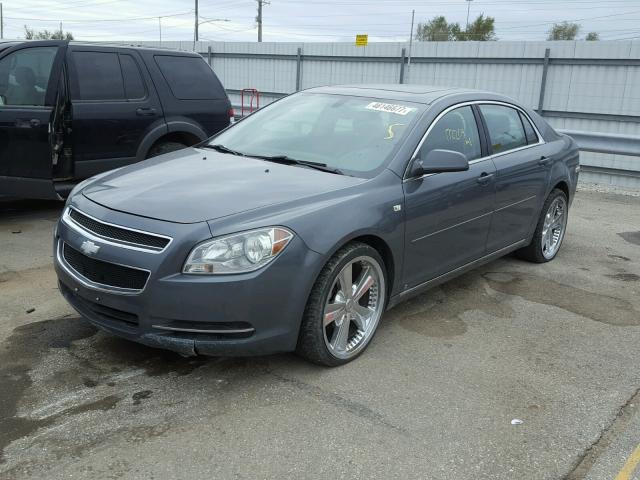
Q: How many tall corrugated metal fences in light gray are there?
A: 1